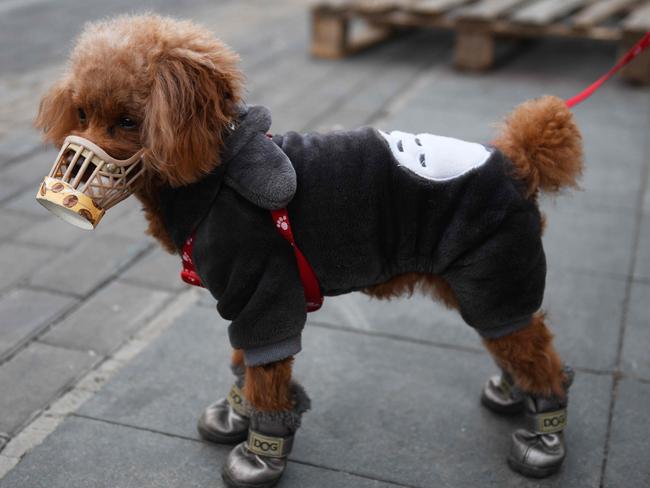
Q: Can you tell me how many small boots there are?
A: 4